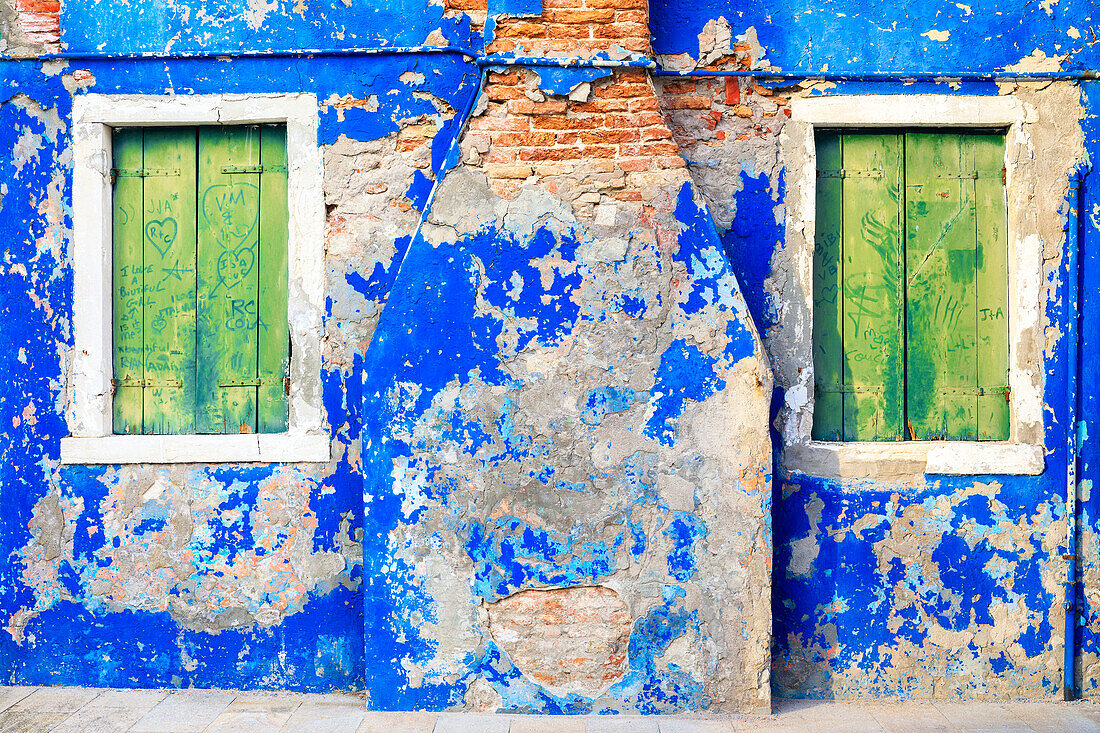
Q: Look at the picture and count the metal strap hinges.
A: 8